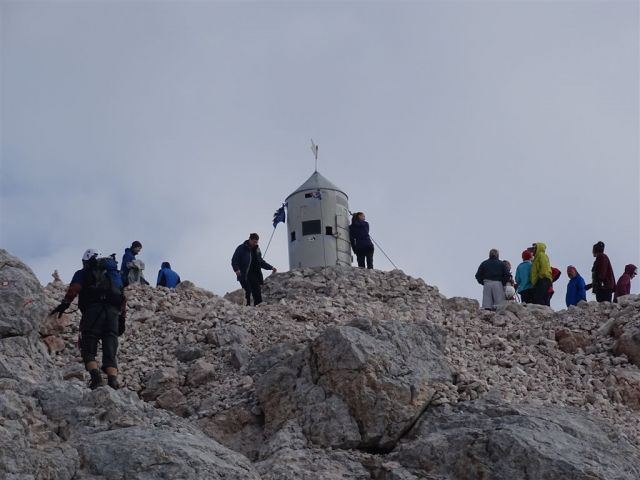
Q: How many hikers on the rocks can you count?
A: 12